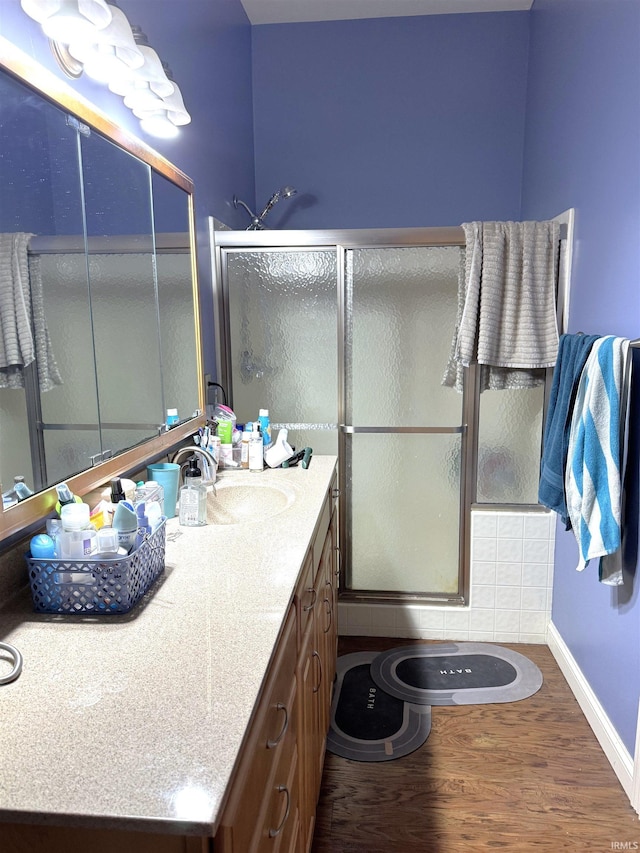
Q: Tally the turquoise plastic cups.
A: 1